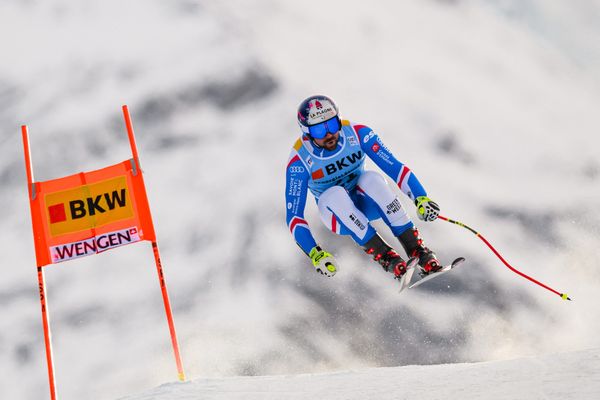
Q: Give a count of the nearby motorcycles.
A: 0